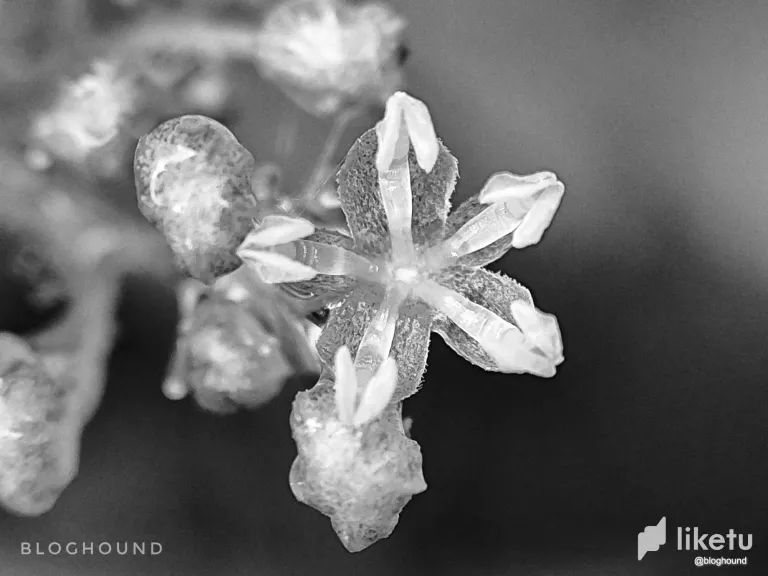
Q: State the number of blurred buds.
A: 4